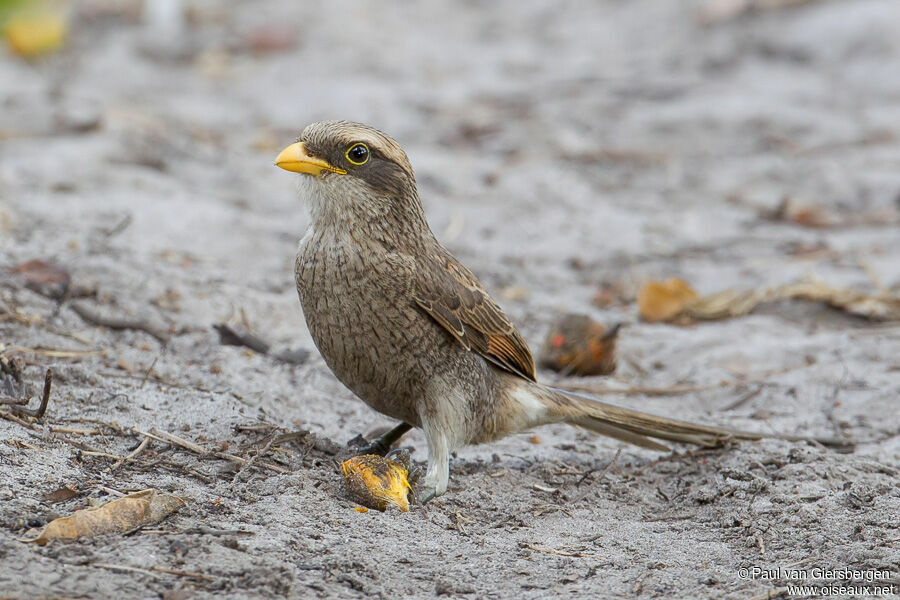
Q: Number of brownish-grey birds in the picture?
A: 1